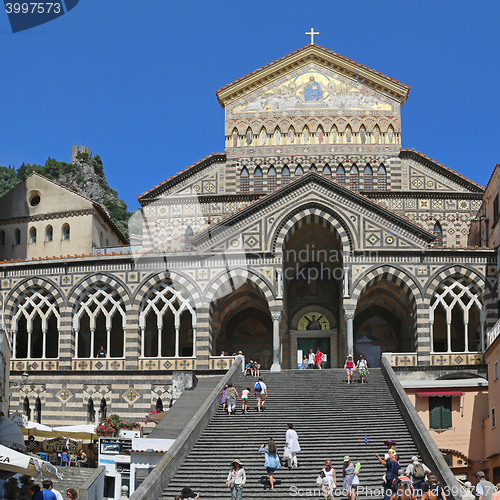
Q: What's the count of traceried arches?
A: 4